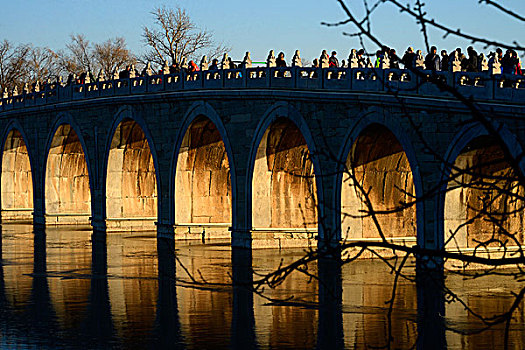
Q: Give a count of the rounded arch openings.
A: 7